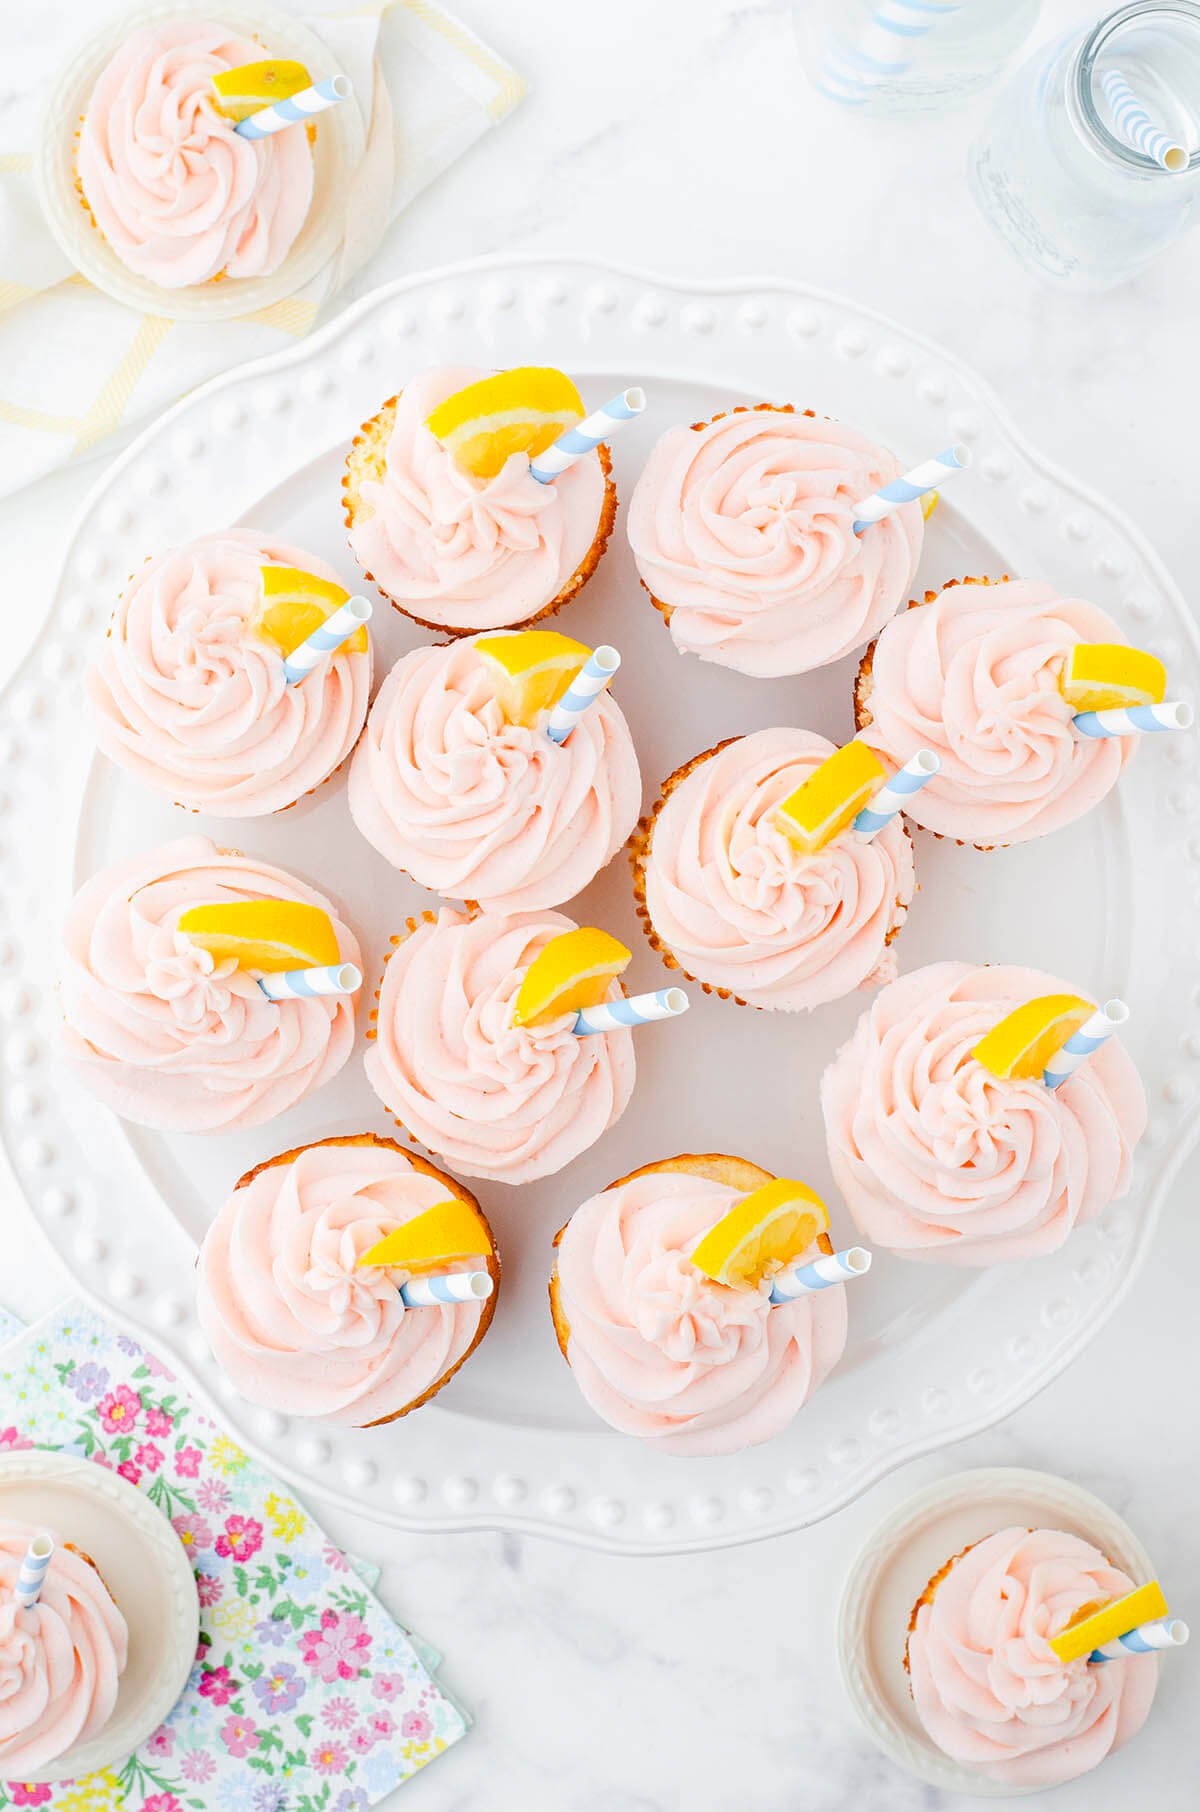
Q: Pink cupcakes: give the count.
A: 14